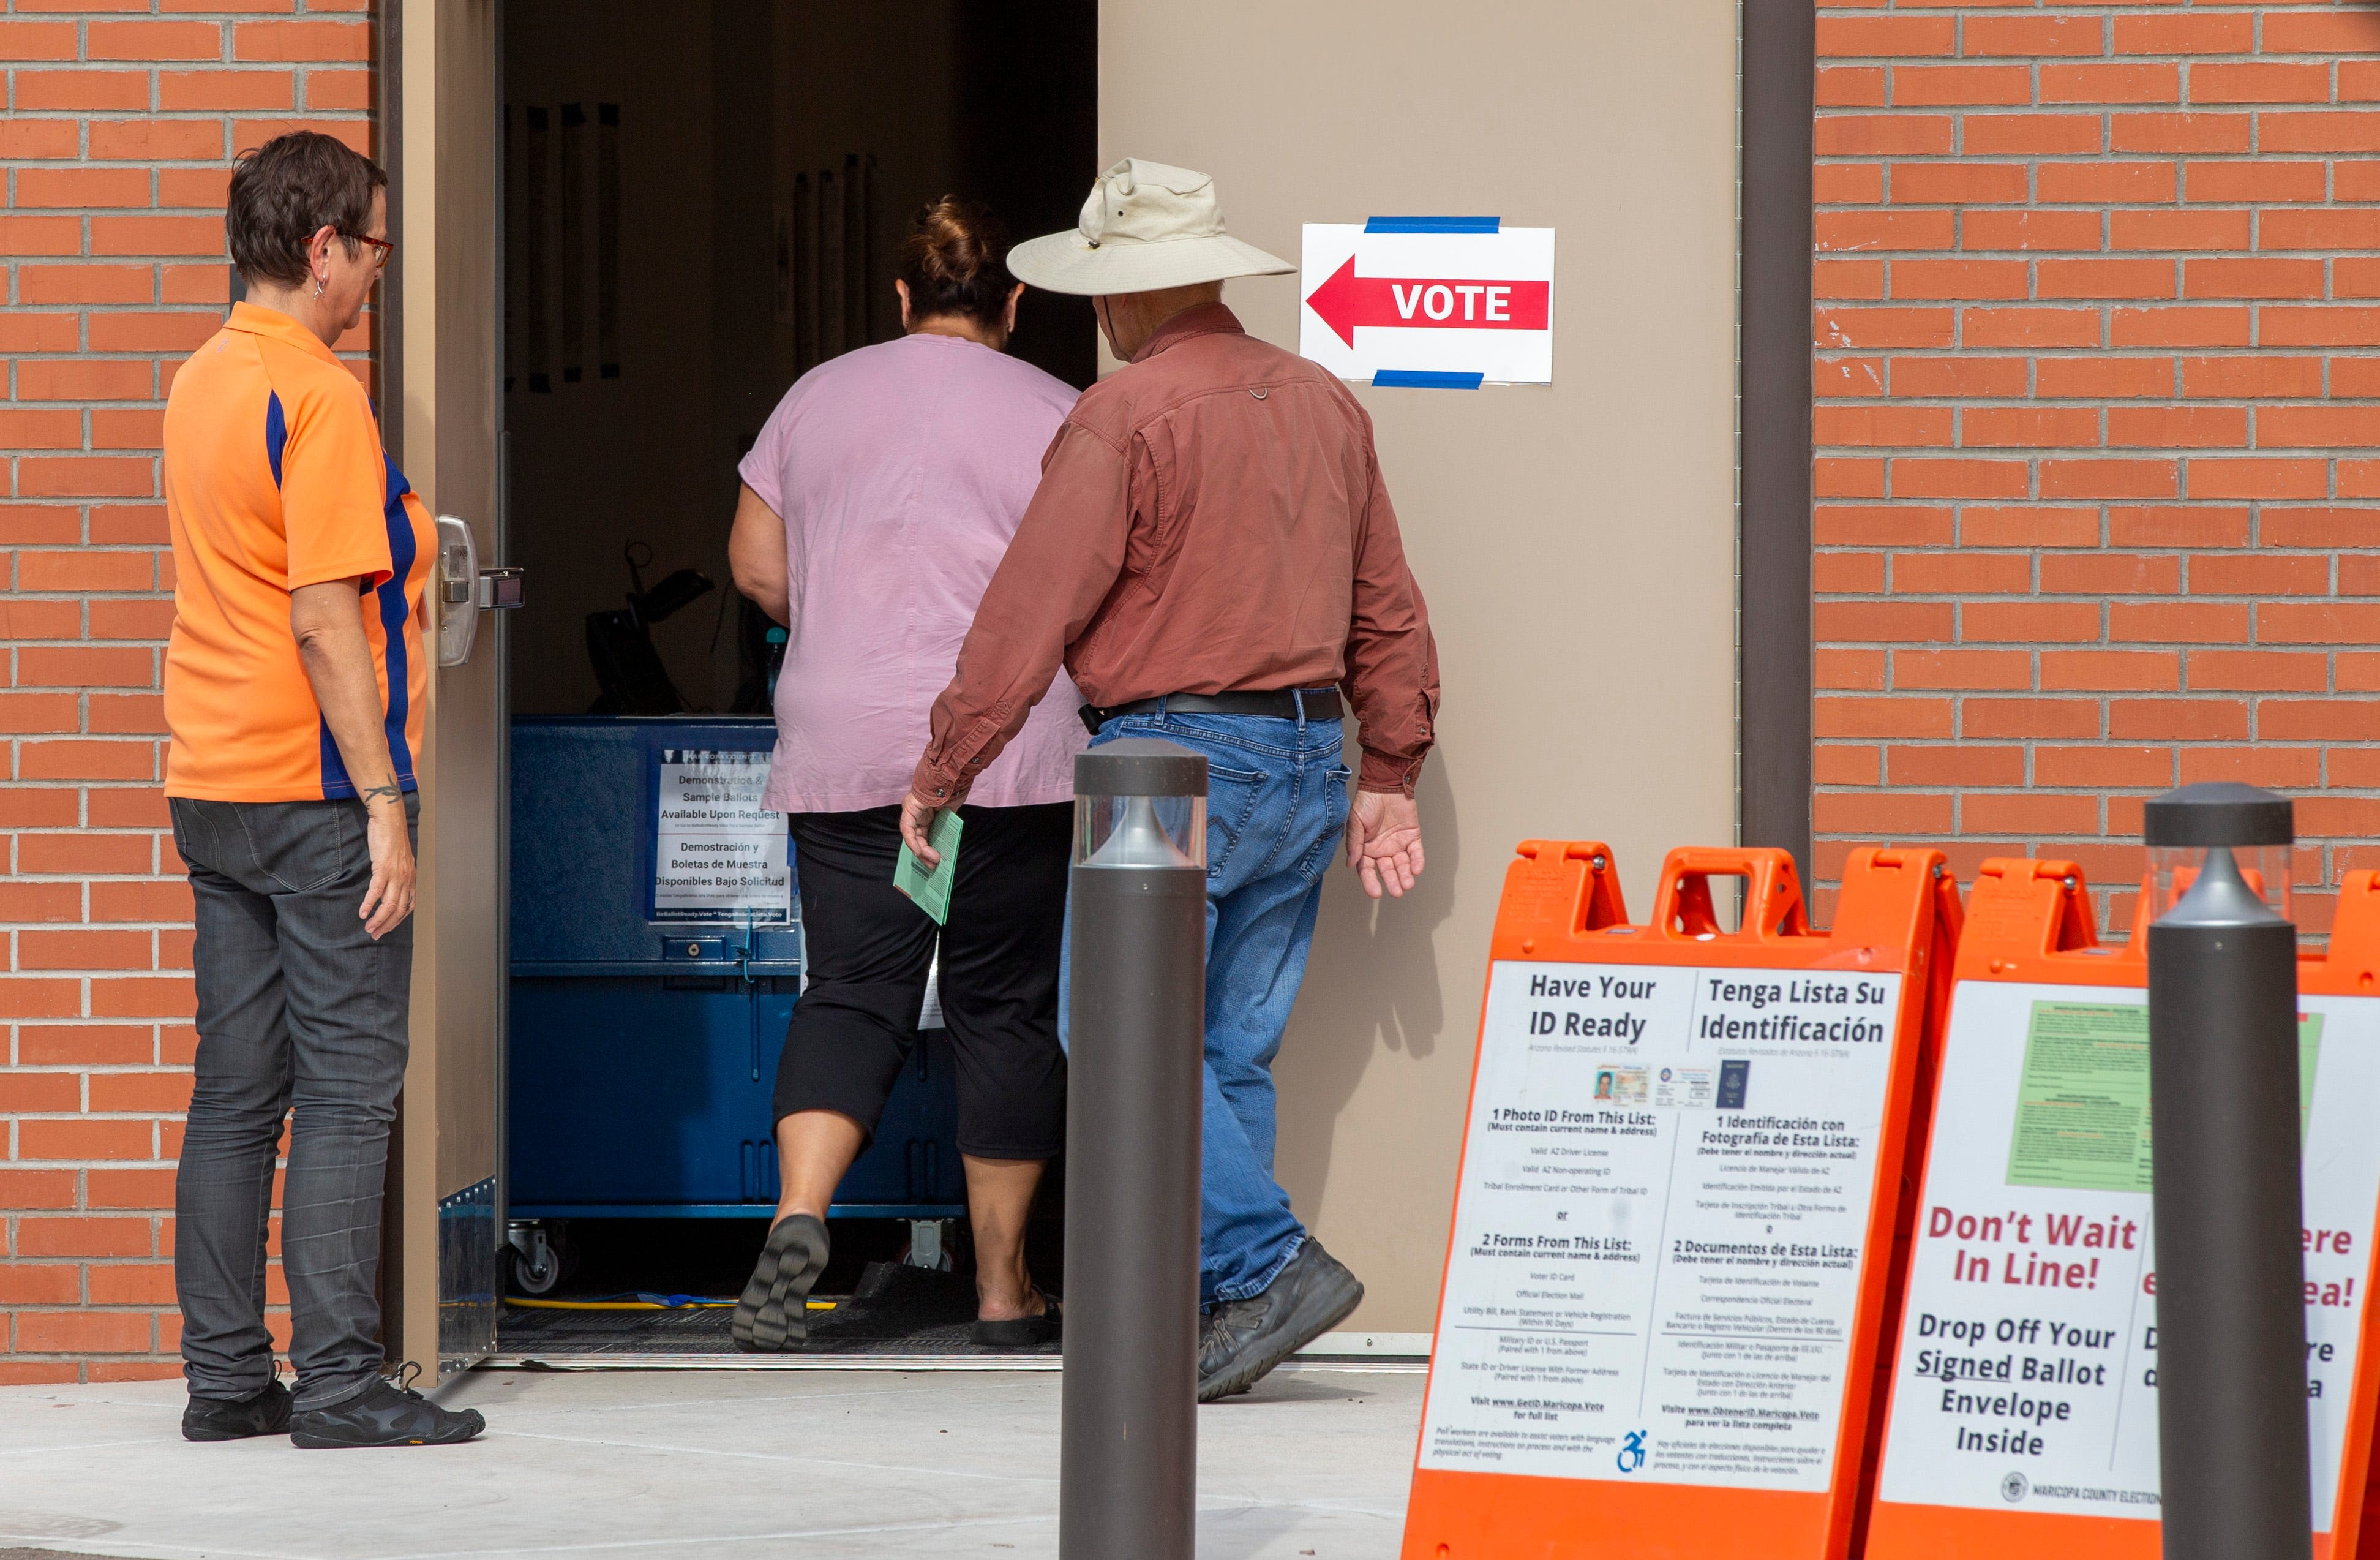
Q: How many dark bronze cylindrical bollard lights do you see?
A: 2